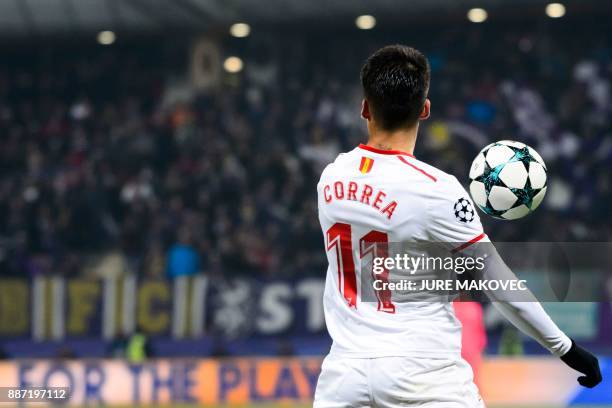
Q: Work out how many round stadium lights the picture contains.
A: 6